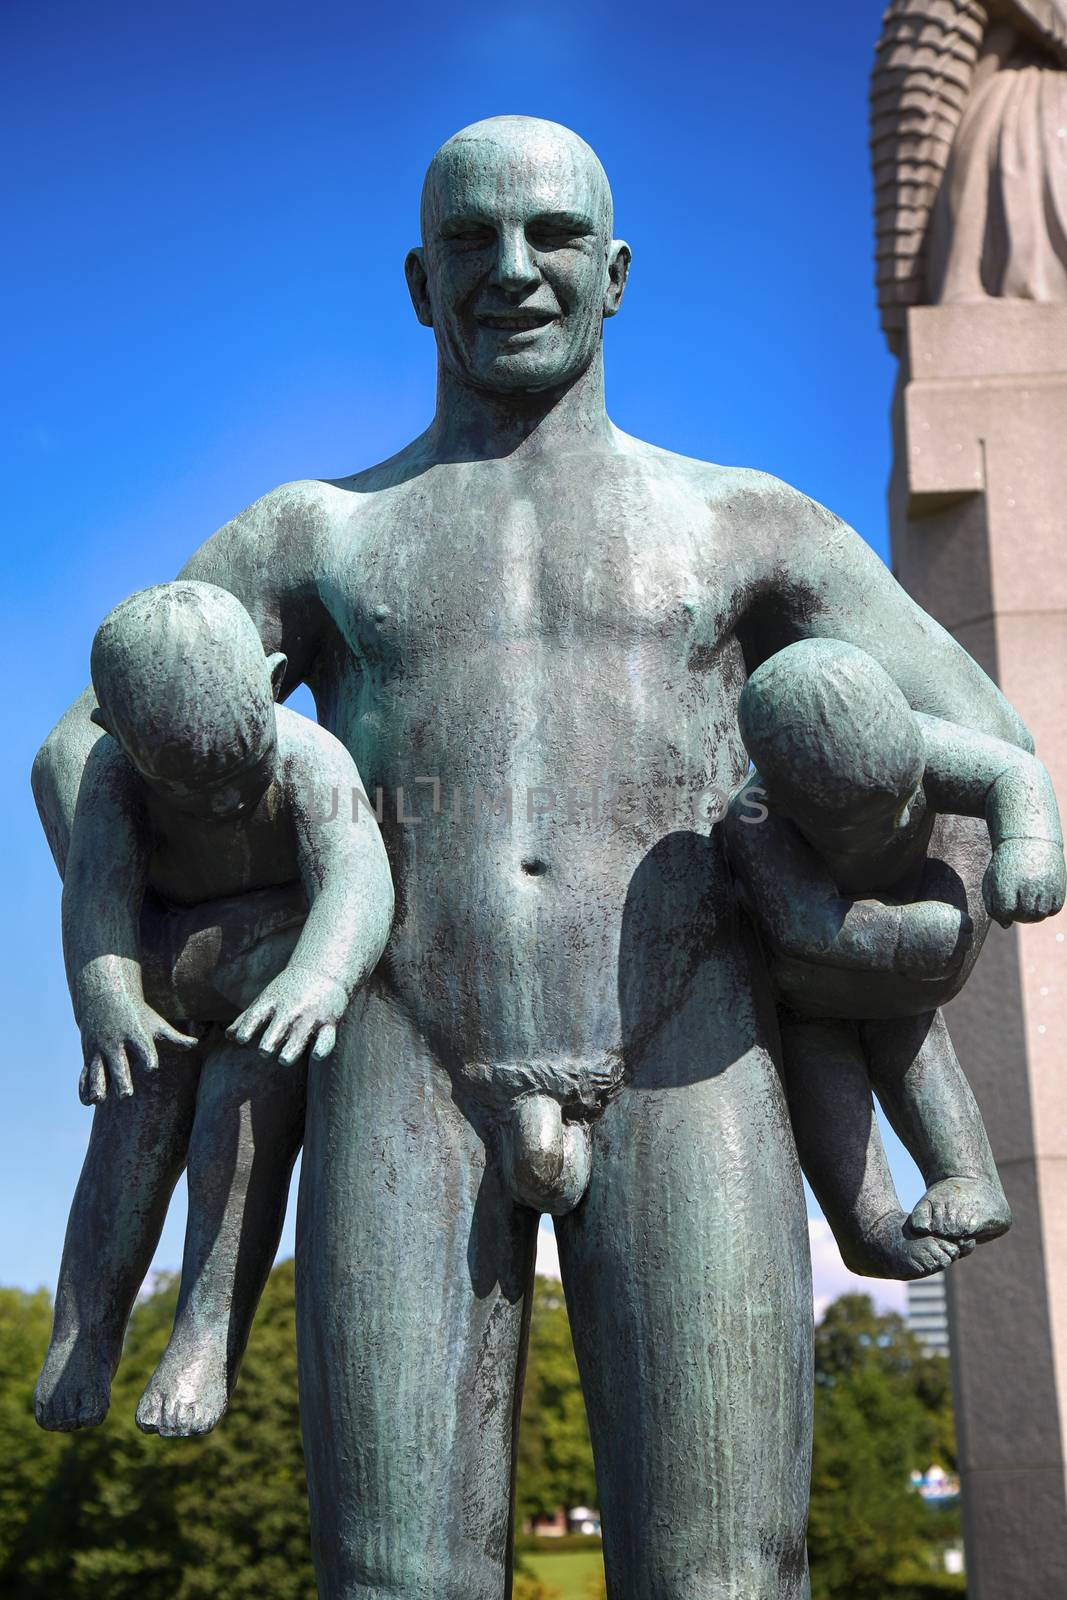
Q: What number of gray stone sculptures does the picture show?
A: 1